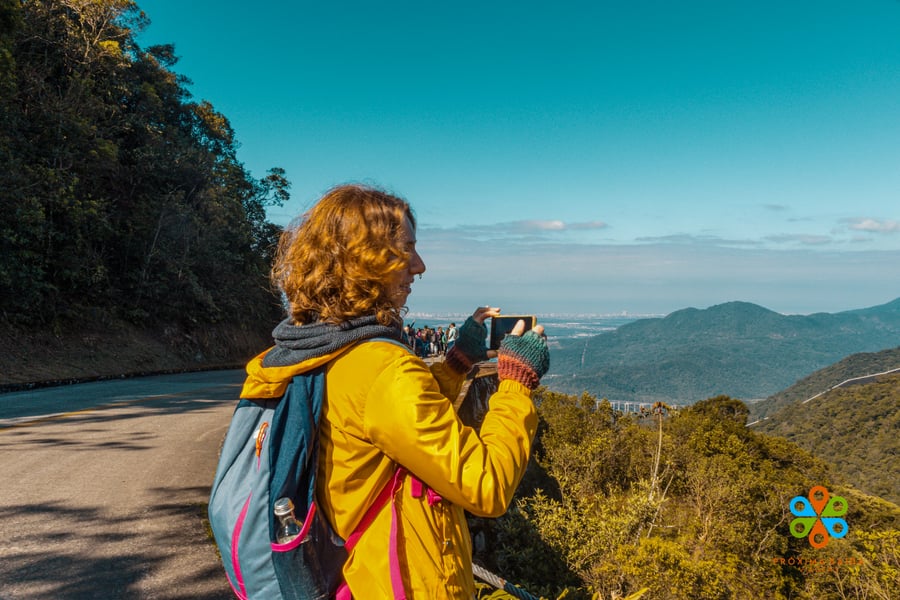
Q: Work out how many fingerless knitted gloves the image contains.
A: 2